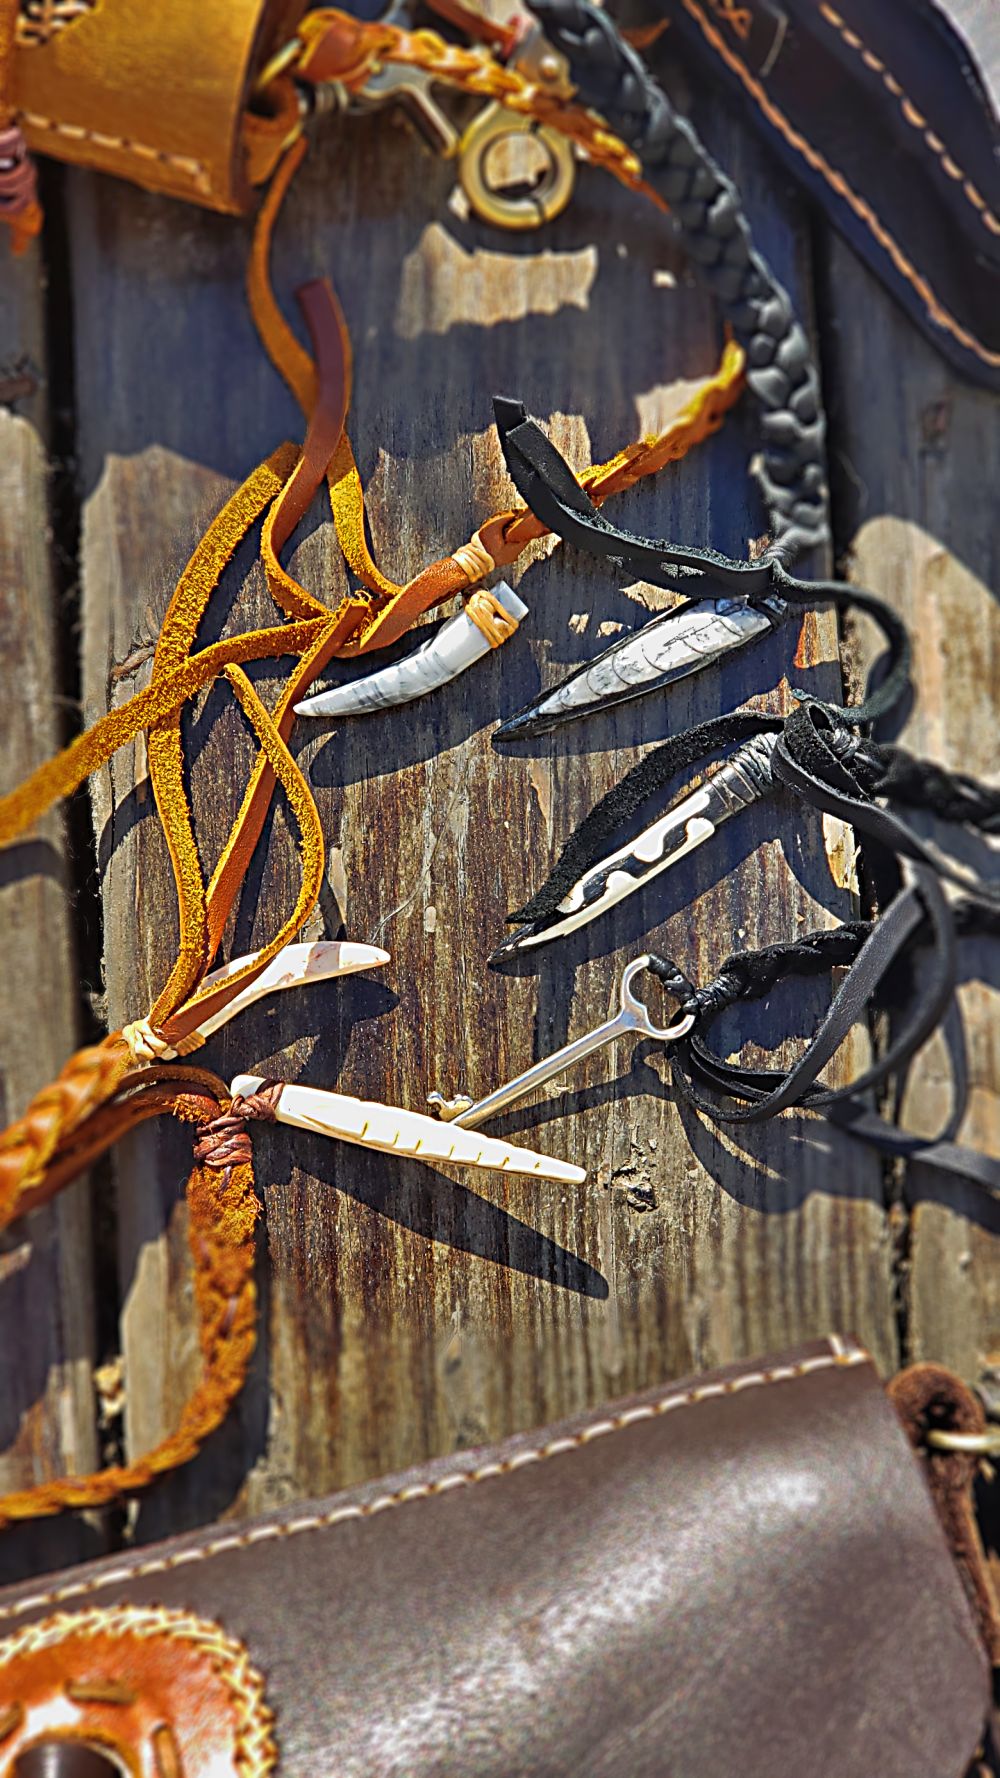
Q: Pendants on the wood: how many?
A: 6